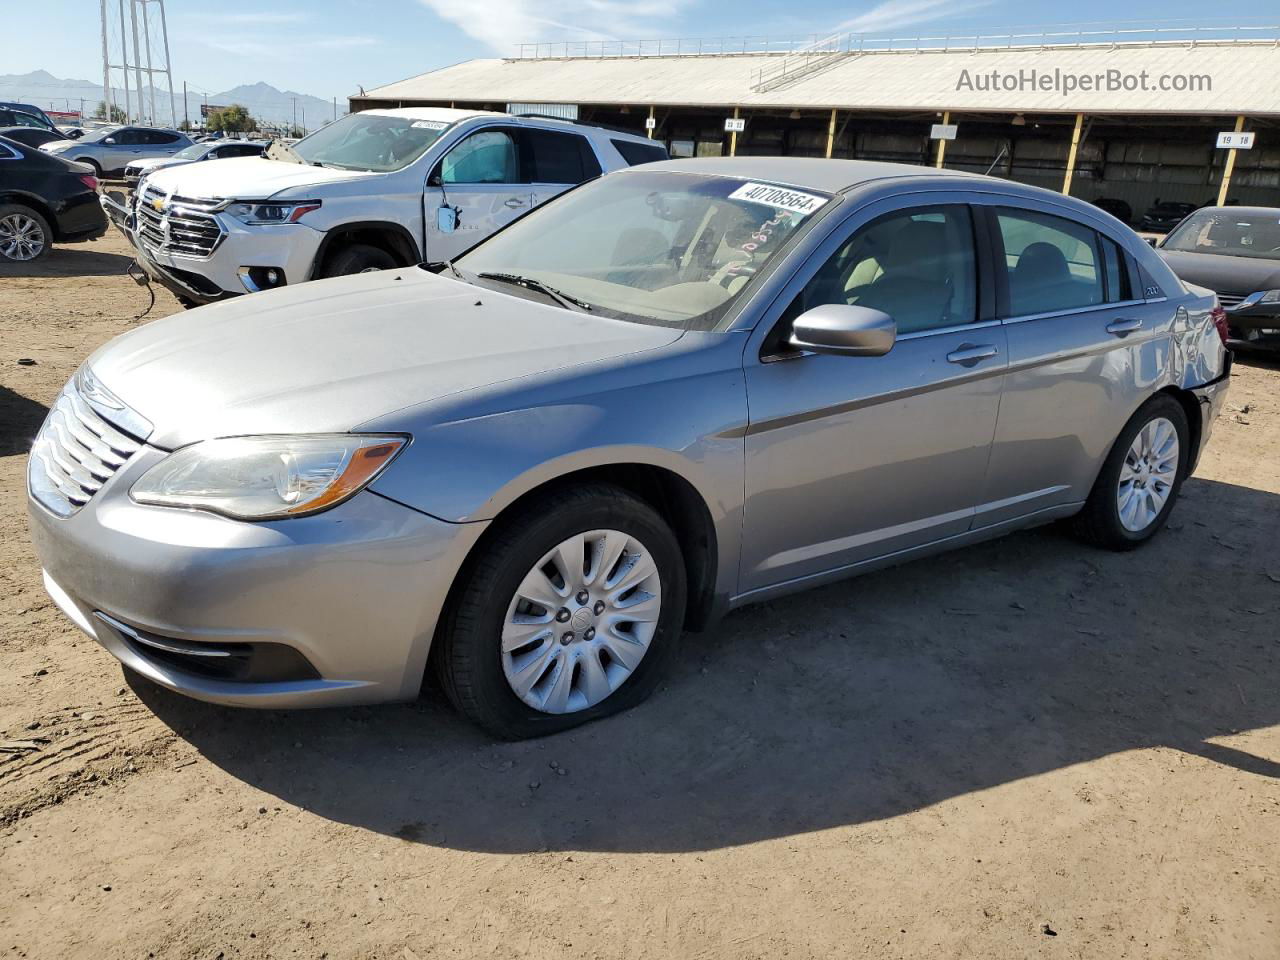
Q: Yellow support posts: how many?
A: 6